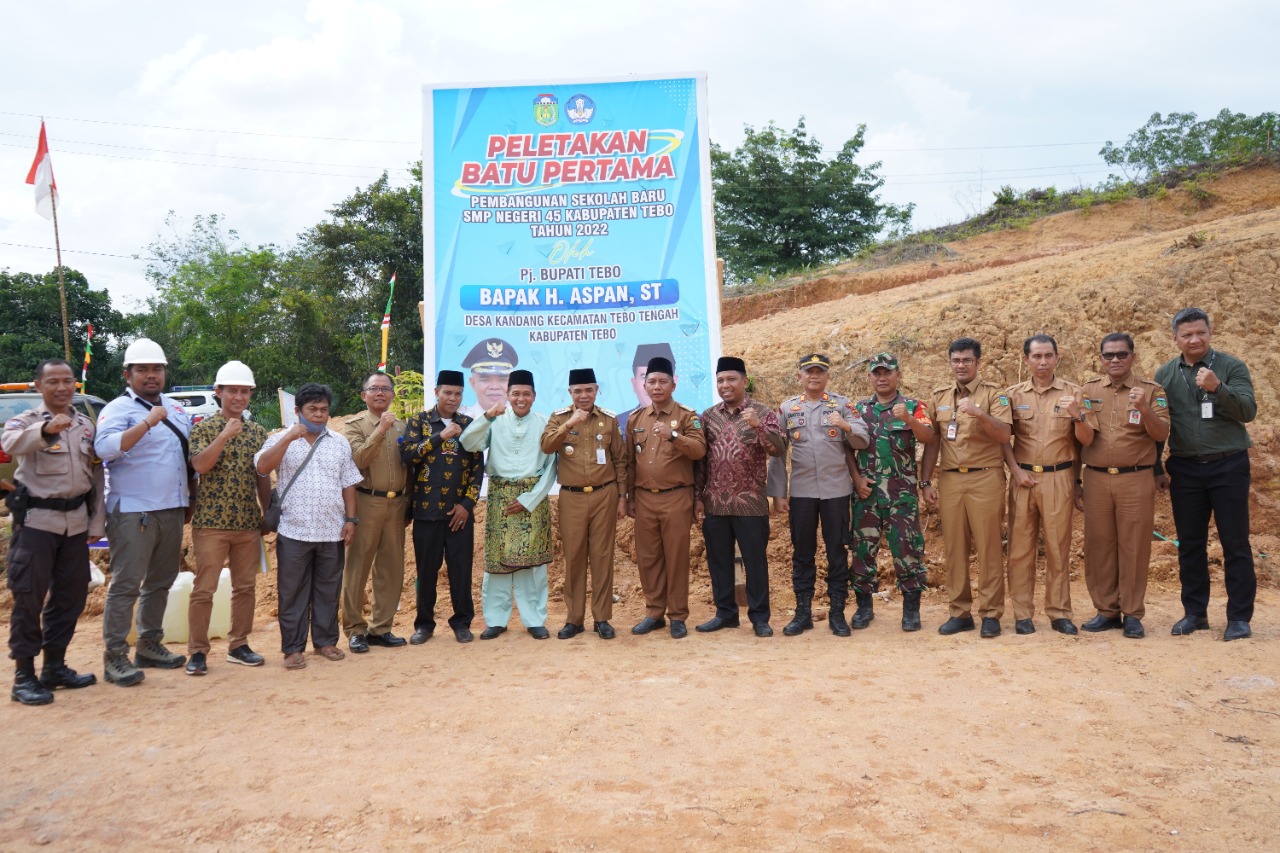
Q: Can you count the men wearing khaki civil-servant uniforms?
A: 6